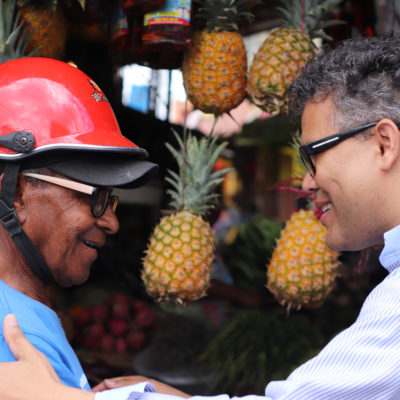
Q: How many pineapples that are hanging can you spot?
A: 5